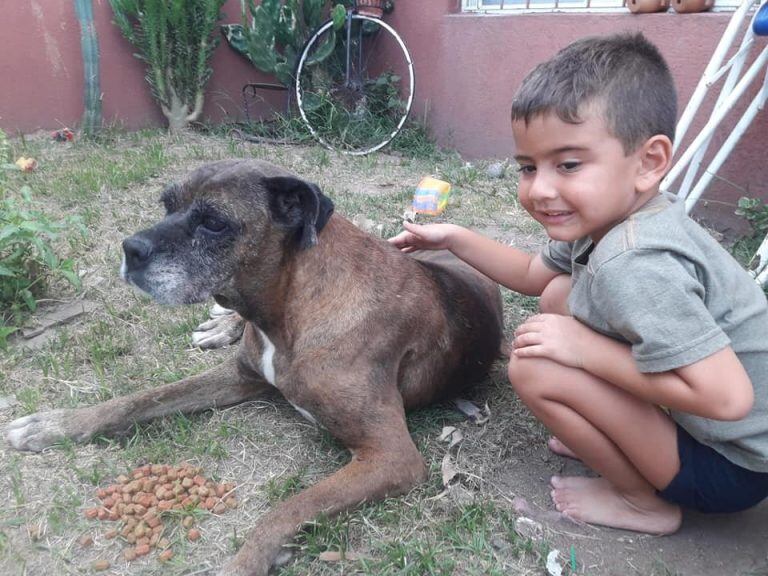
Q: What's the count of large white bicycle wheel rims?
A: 1